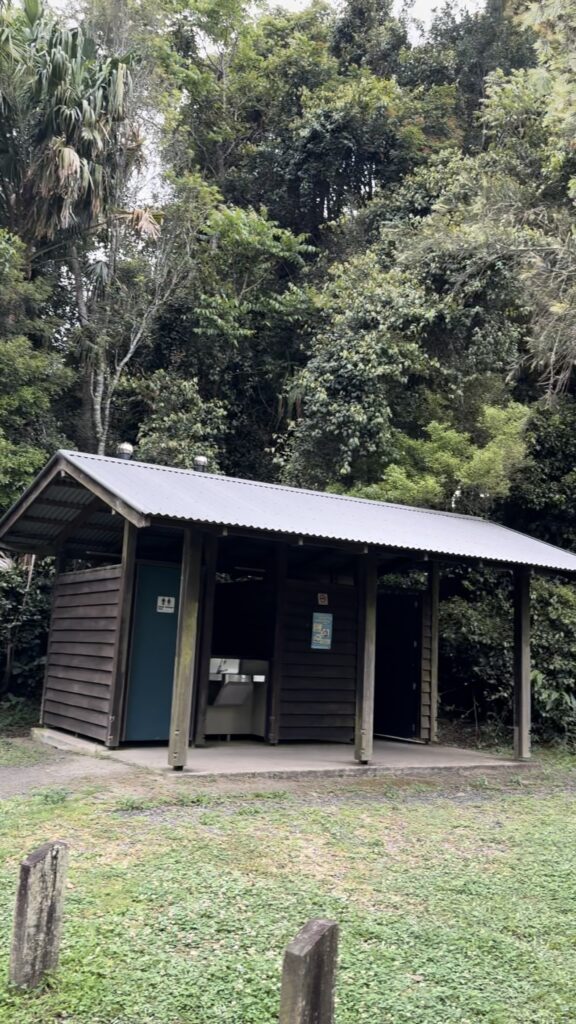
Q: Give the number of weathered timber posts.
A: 2